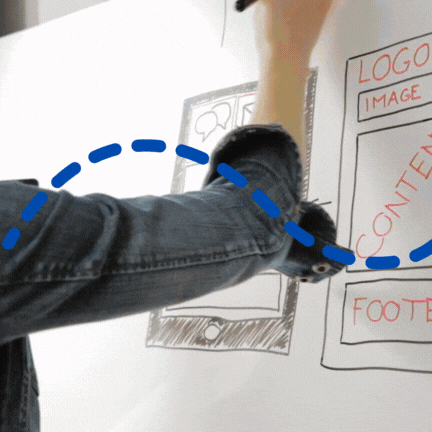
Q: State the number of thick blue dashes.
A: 12